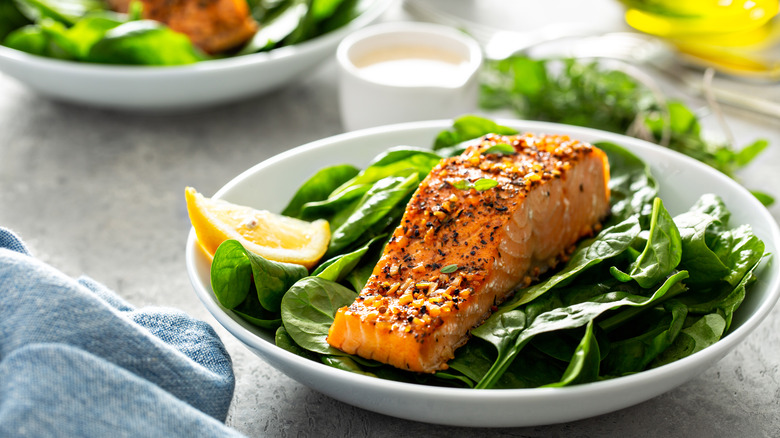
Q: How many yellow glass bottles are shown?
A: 1